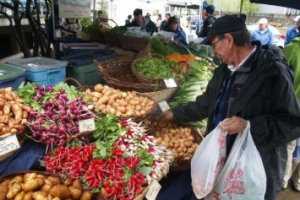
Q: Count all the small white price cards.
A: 5